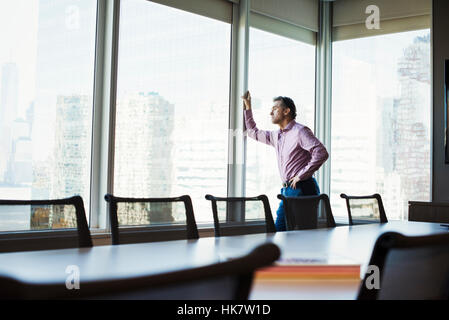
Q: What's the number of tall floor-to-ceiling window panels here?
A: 4